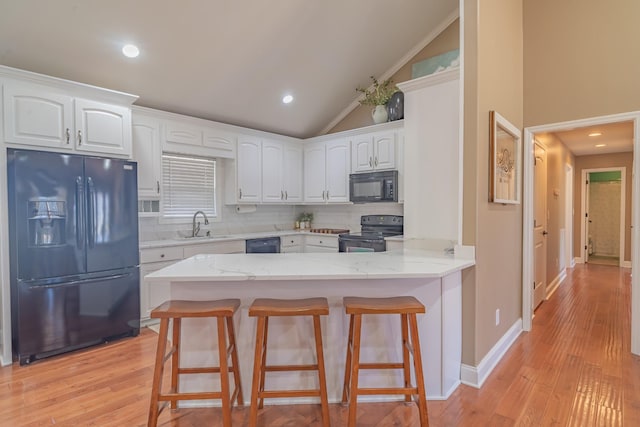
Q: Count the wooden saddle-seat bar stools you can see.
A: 3